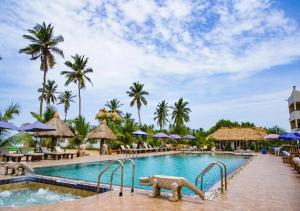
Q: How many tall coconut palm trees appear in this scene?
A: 8